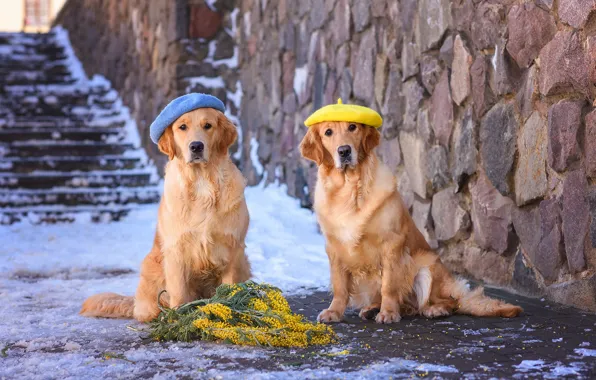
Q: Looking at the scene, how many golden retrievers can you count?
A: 2